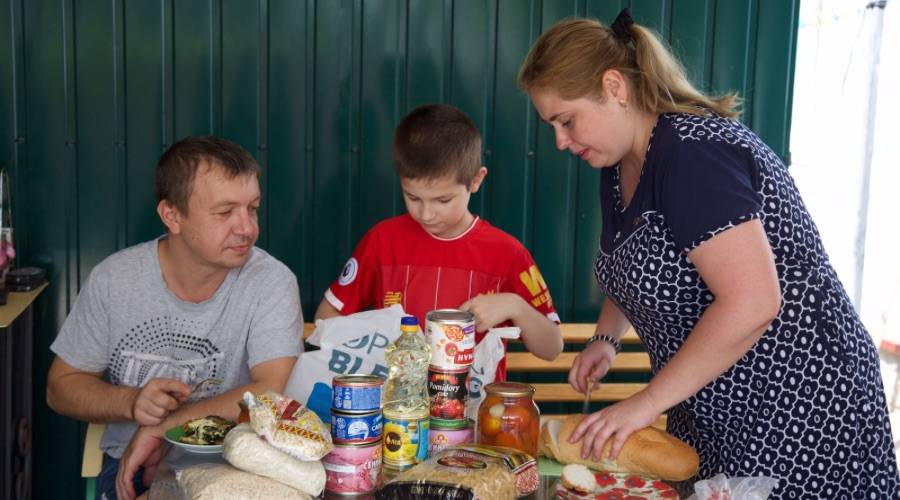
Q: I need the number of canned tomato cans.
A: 1